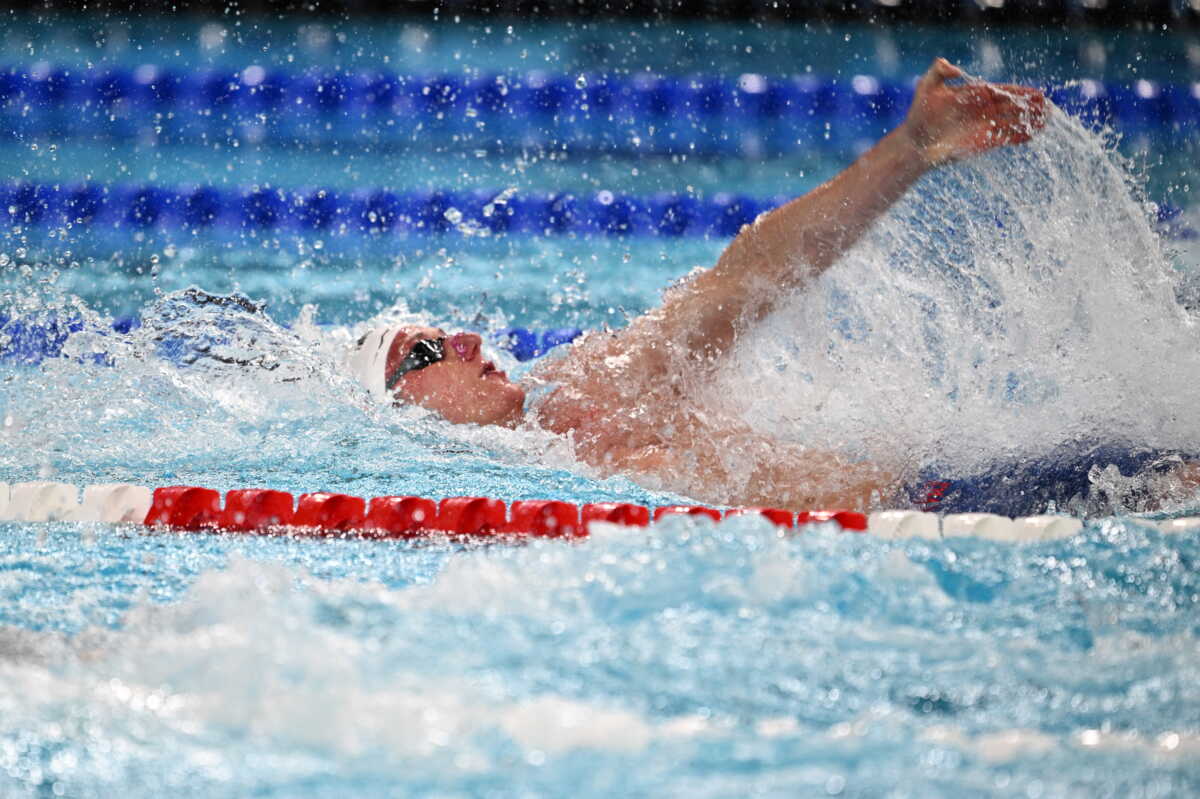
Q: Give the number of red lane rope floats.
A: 10